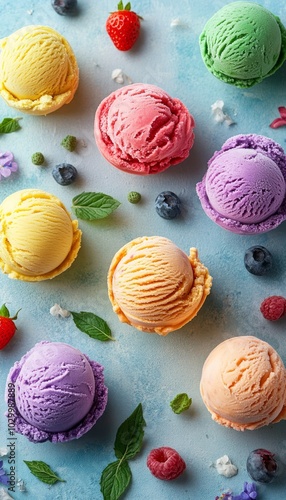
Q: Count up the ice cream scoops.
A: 8